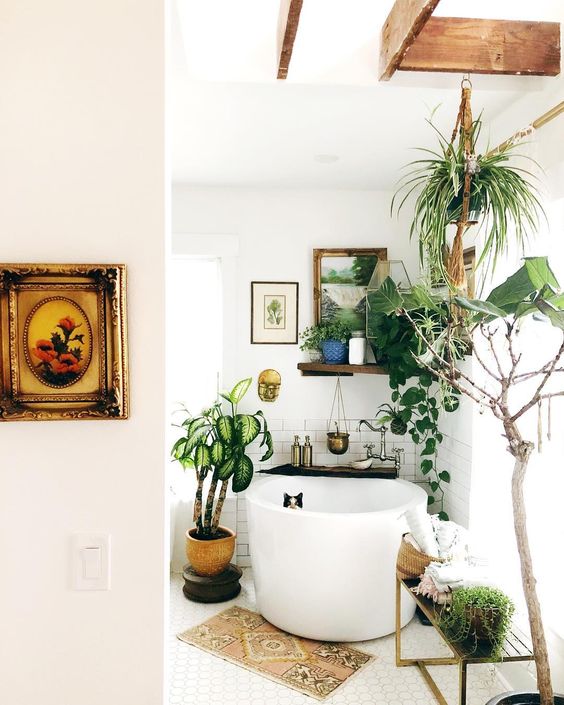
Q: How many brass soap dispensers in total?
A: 2